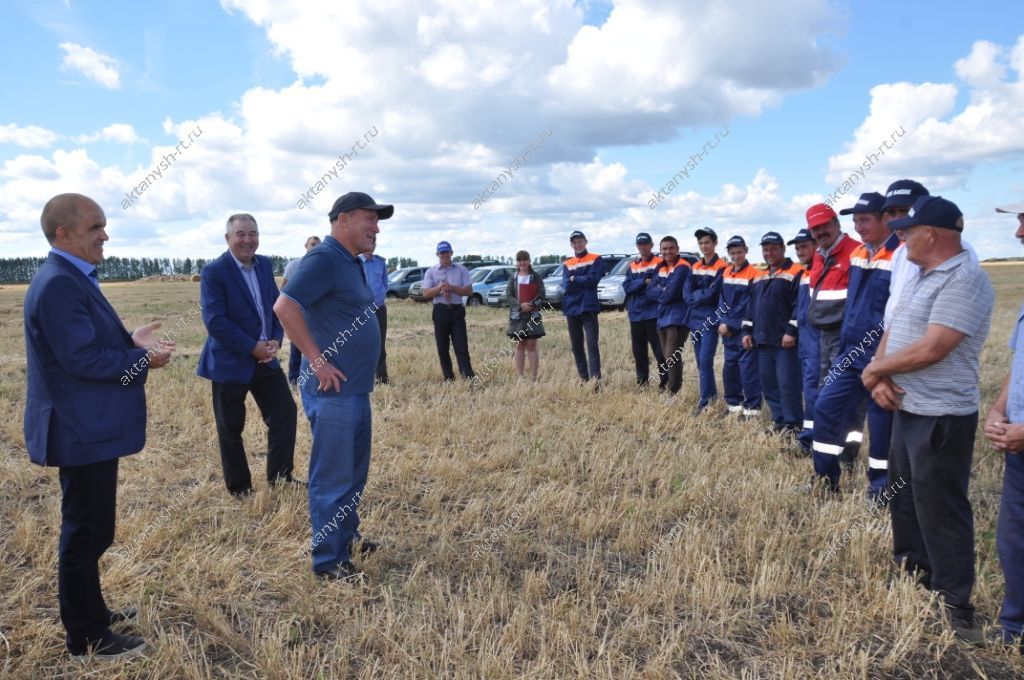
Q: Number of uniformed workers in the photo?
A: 9